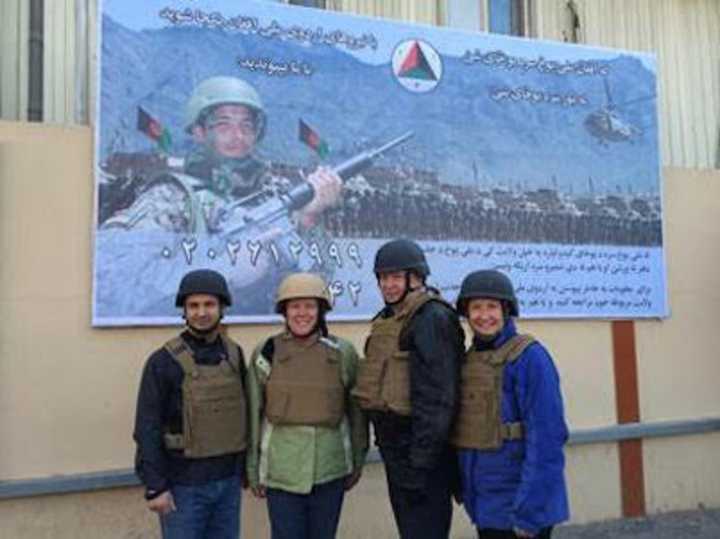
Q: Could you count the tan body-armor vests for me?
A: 4